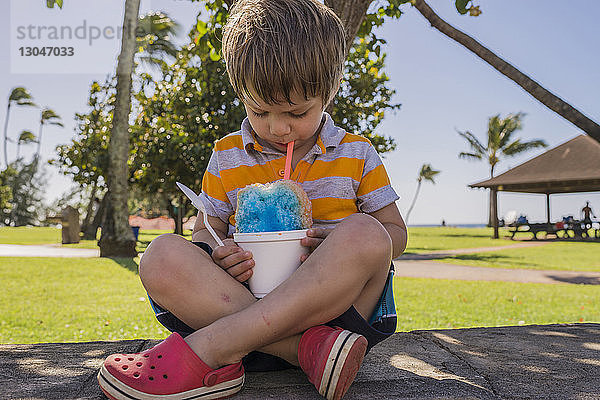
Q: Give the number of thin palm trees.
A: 5